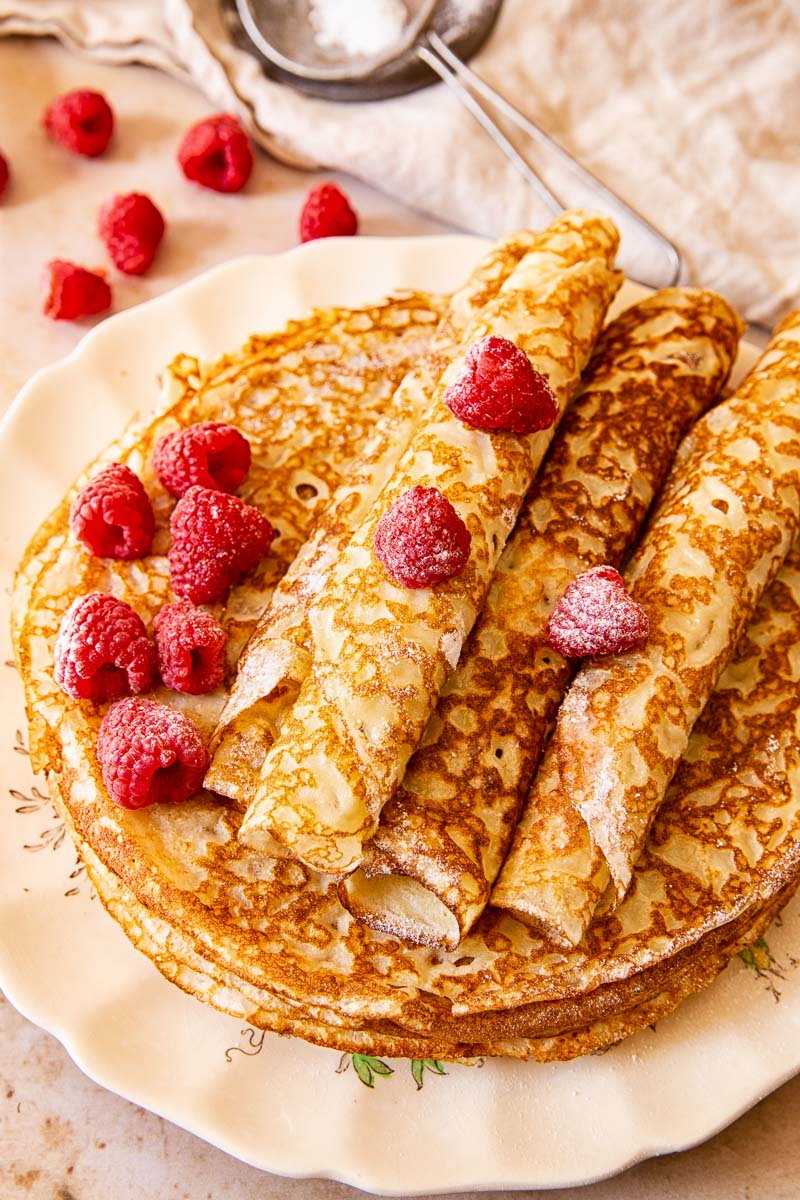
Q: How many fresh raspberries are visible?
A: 15